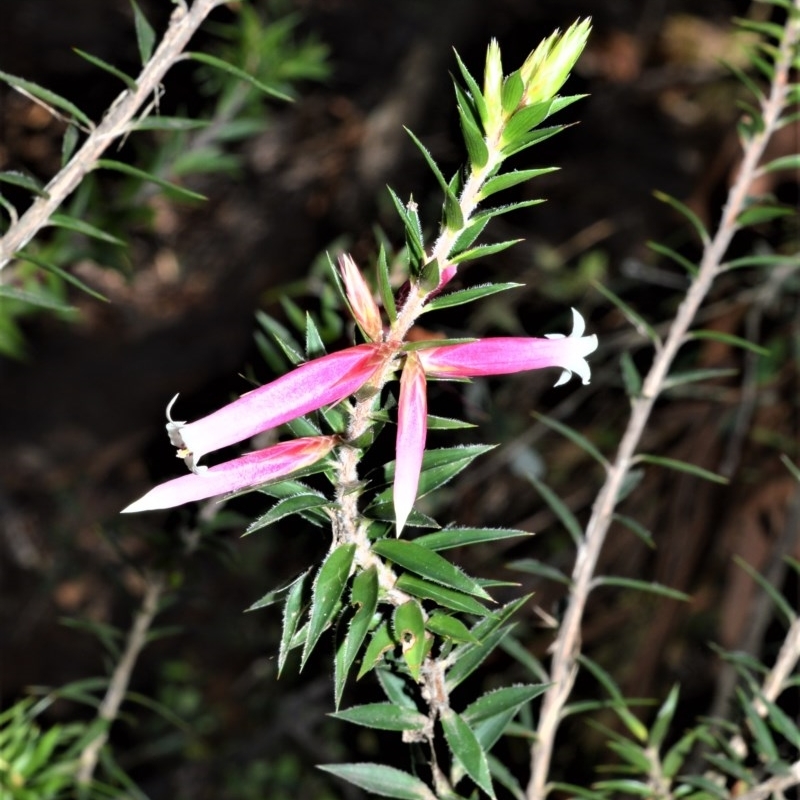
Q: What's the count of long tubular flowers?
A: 4